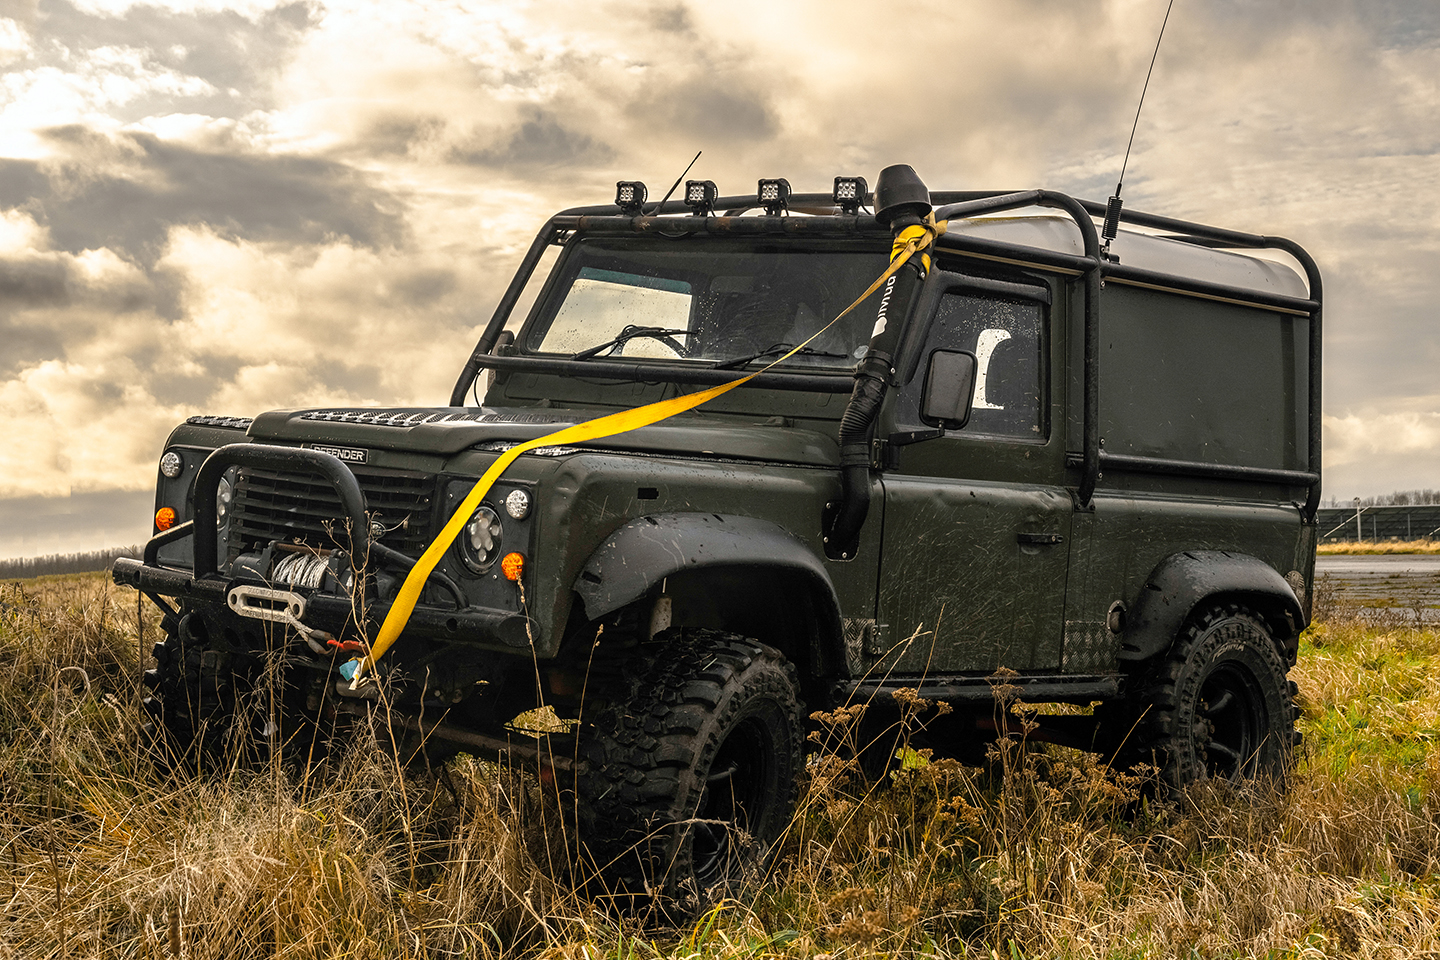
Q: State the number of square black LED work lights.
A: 4